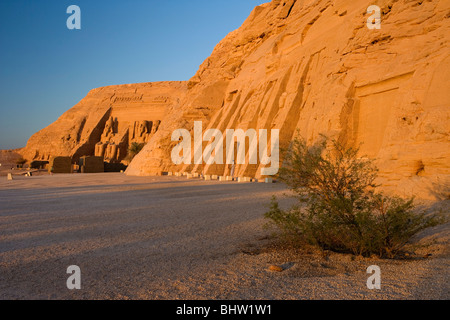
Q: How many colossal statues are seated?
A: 4